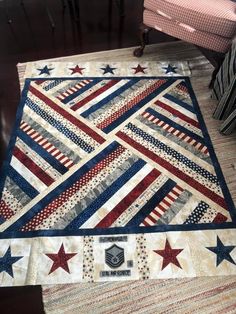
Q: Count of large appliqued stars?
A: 9